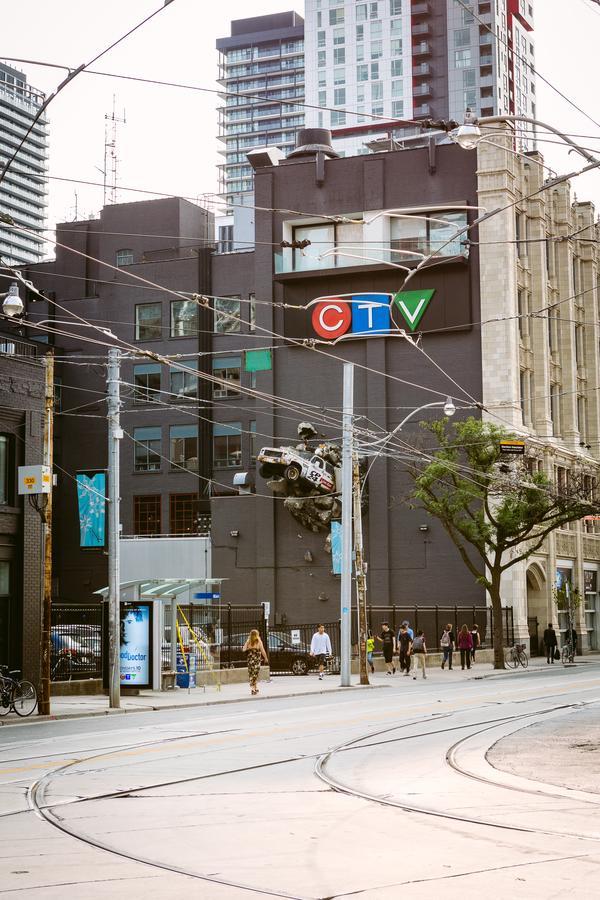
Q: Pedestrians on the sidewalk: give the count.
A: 12